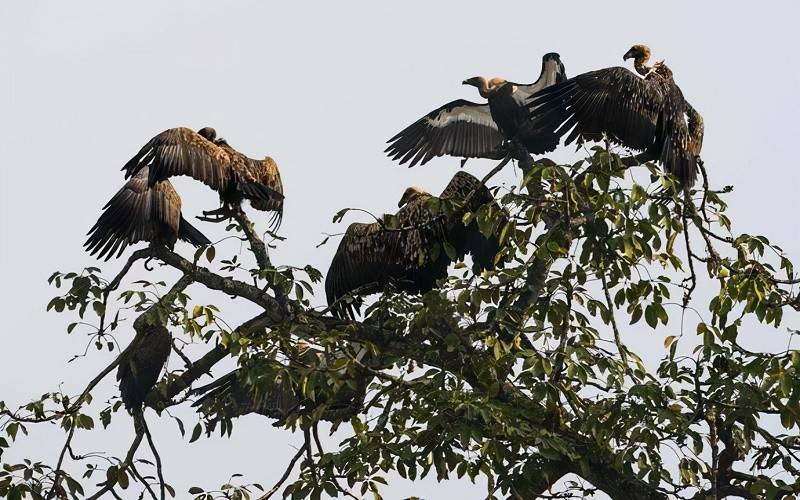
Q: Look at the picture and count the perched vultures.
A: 7